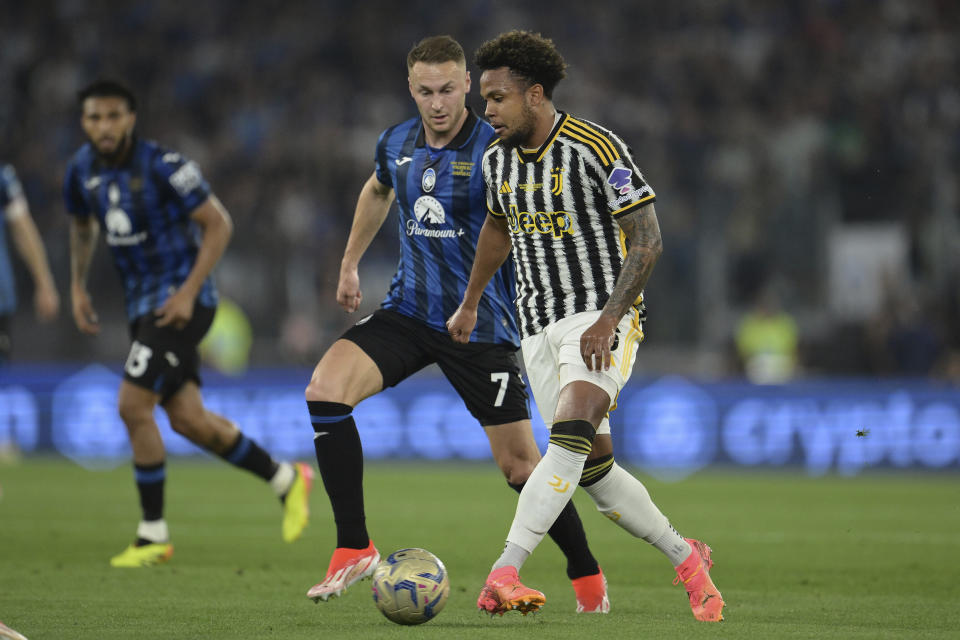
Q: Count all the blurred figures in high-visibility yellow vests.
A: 2